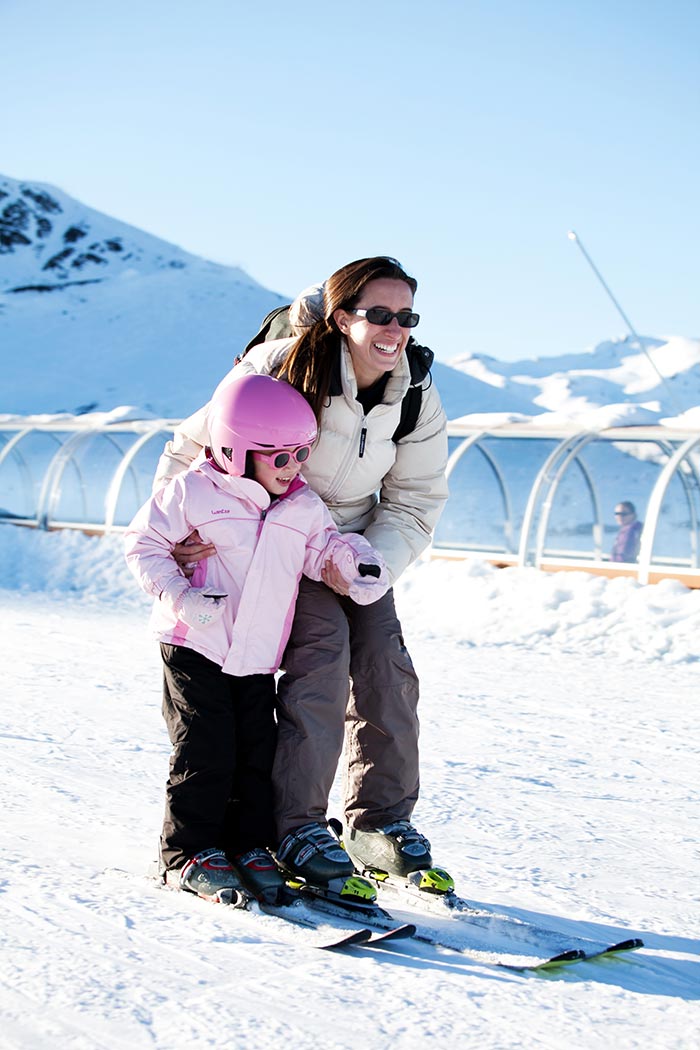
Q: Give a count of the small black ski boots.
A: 2